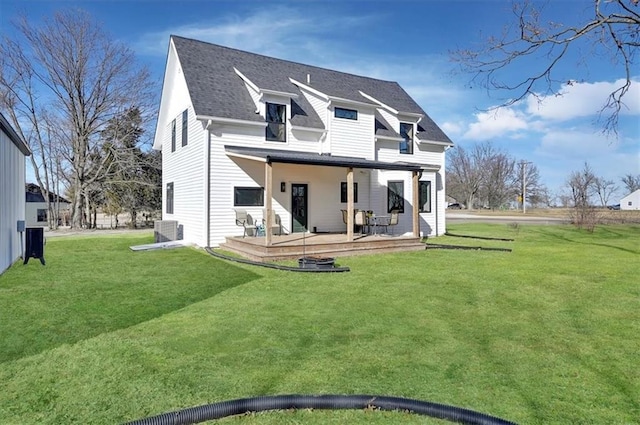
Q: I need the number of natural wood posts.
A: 3